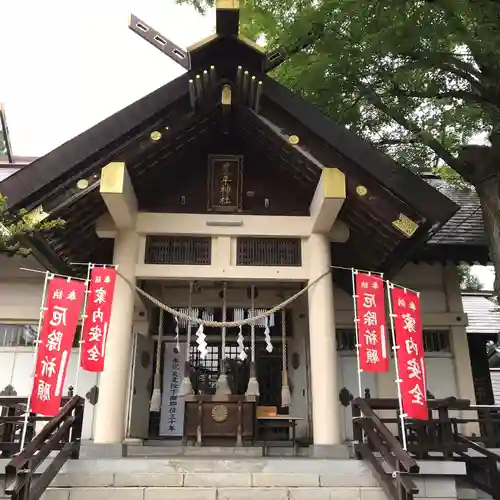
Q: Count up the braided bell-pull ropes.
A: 5